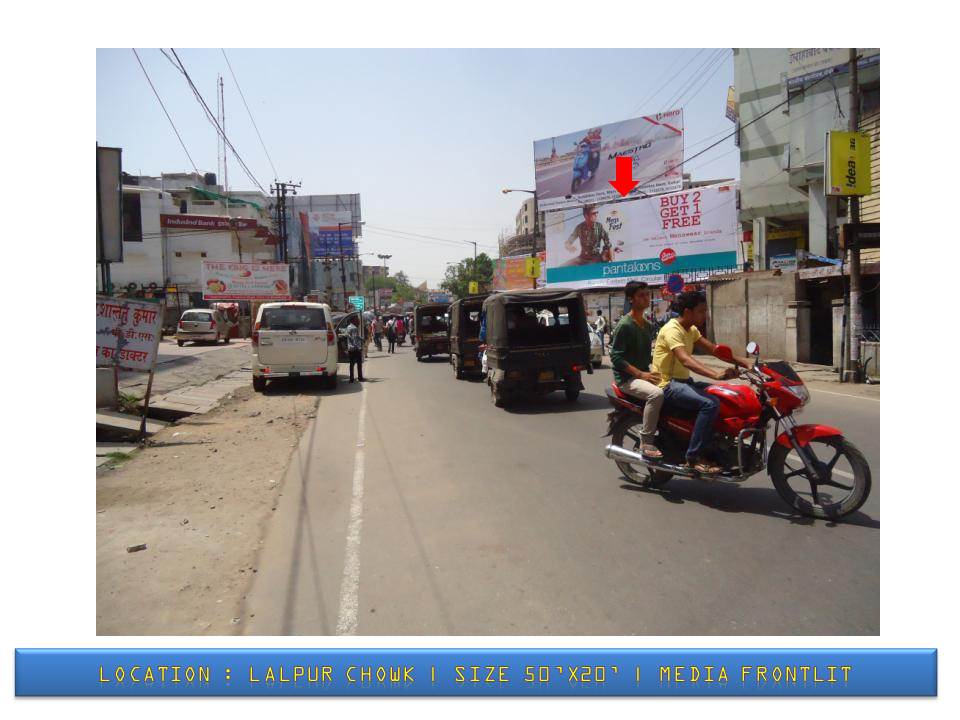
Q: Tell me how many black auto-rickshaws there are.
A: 3